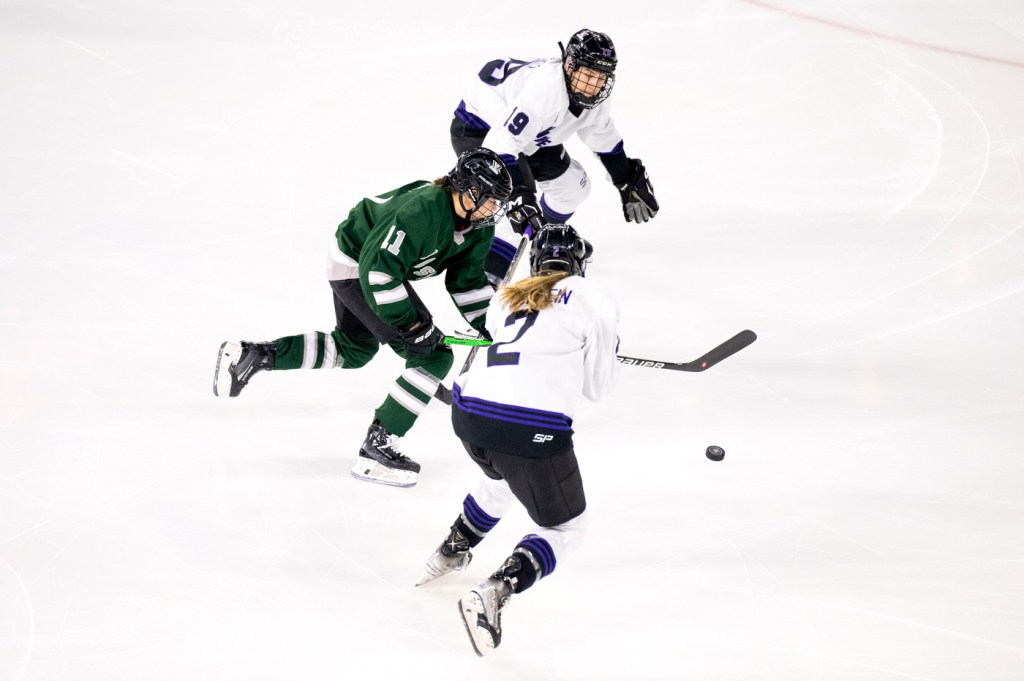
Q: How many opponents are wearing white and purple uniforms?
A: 2